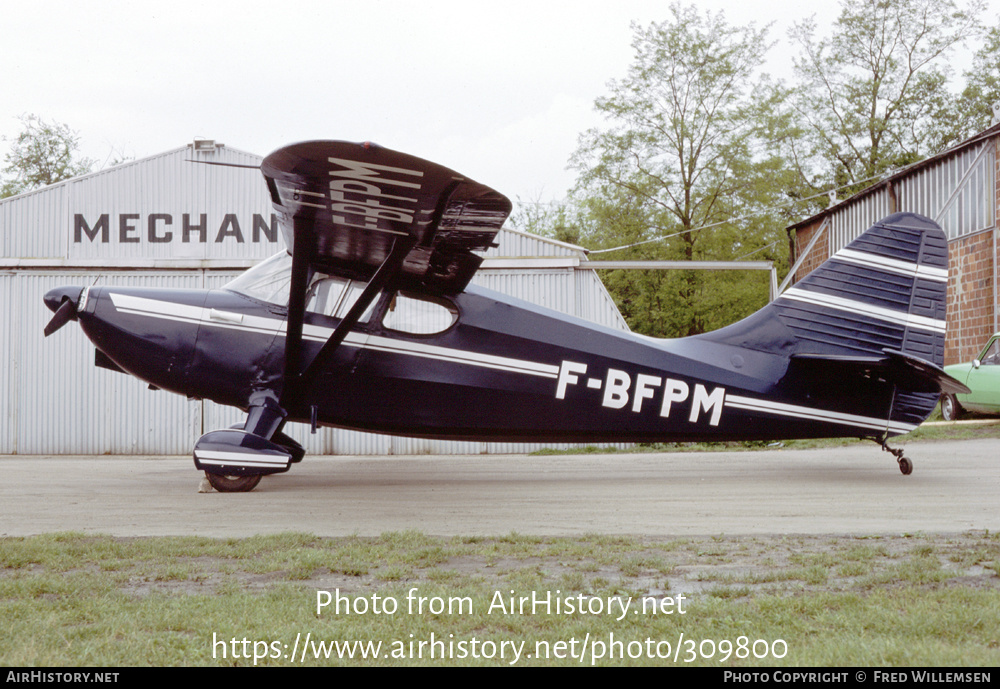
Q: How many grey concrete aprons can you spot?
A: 1